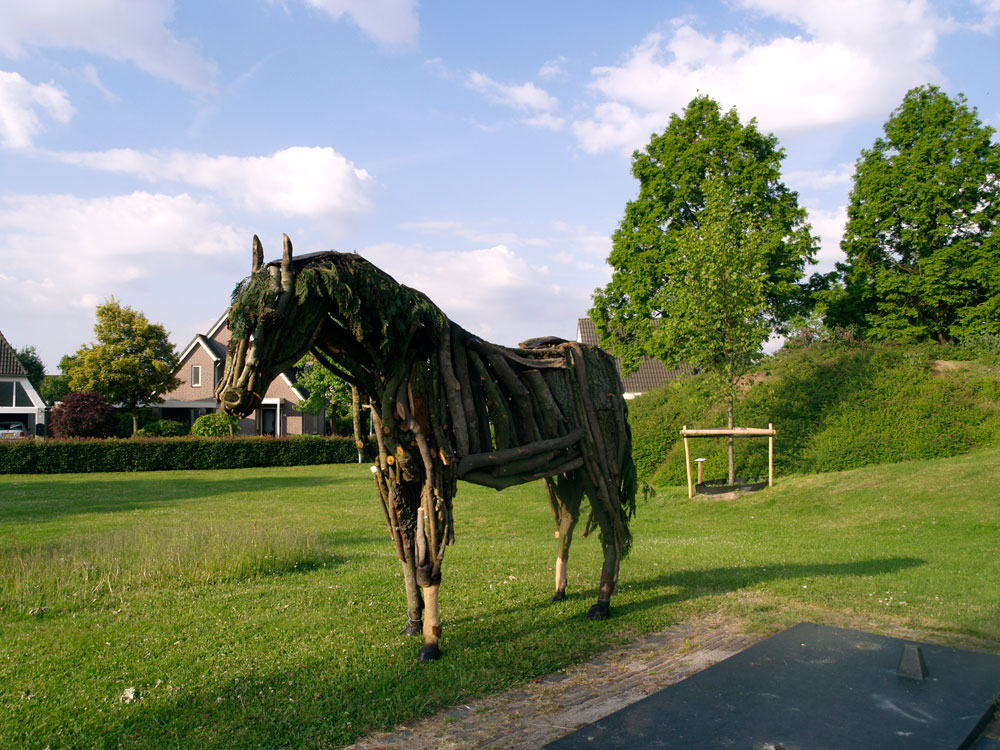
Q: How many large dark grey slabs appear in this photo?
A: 1